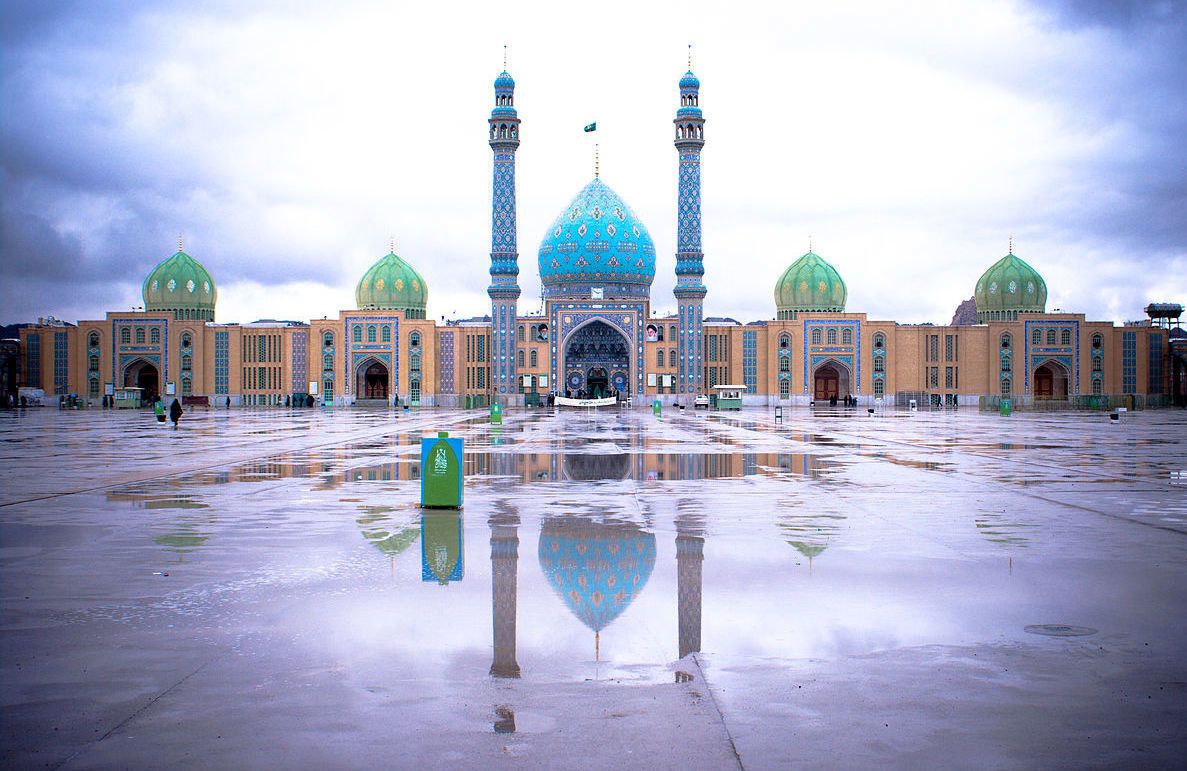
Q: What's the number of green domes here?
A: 4